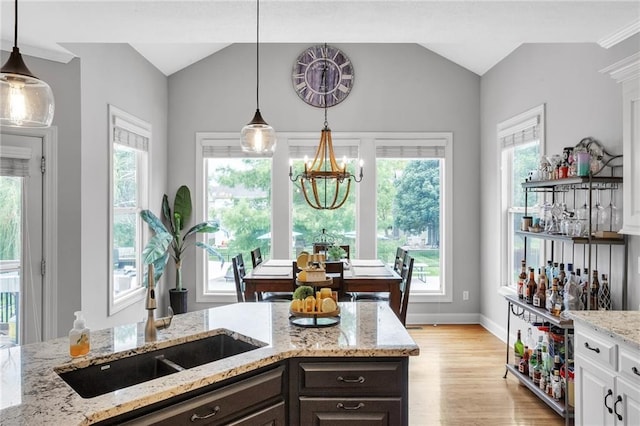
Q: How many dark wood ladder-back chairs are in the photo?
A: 6